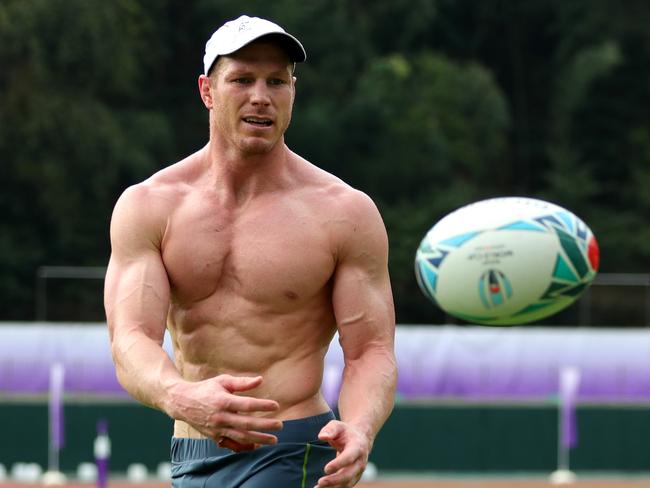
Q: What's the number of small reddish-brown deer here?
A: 0